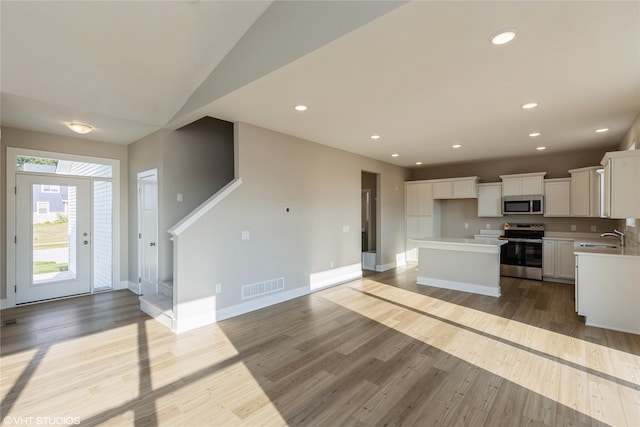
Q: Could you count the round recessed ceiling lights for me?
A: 10